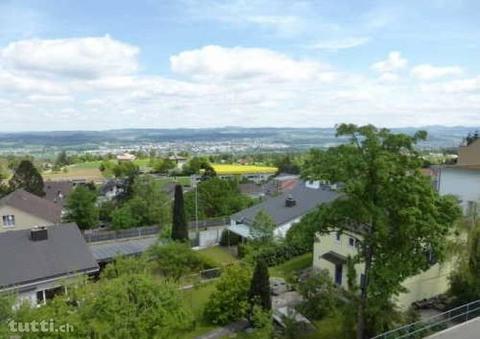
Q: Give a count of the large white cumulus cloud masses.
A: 2